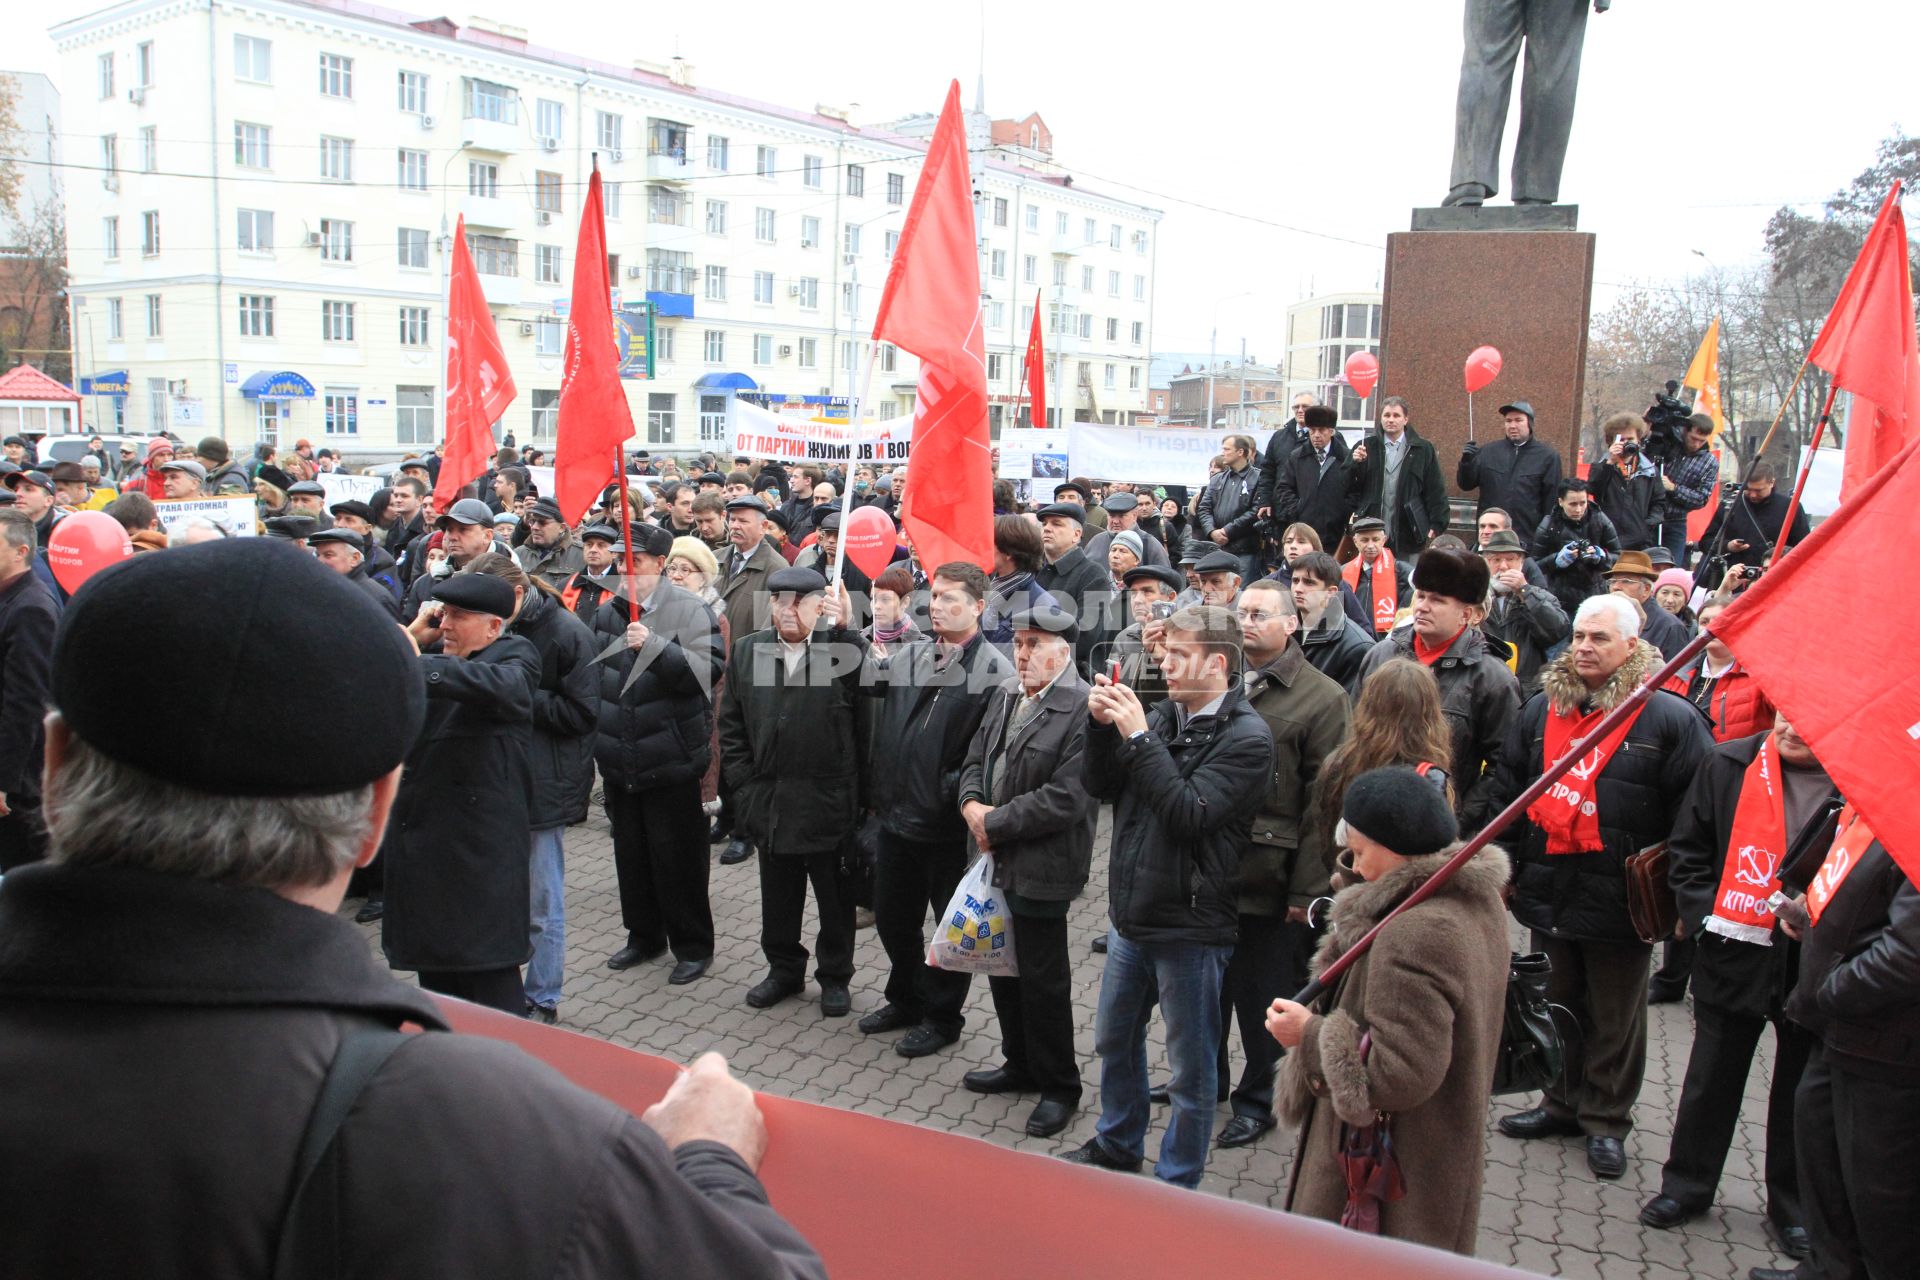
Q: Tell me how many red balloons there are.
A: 4